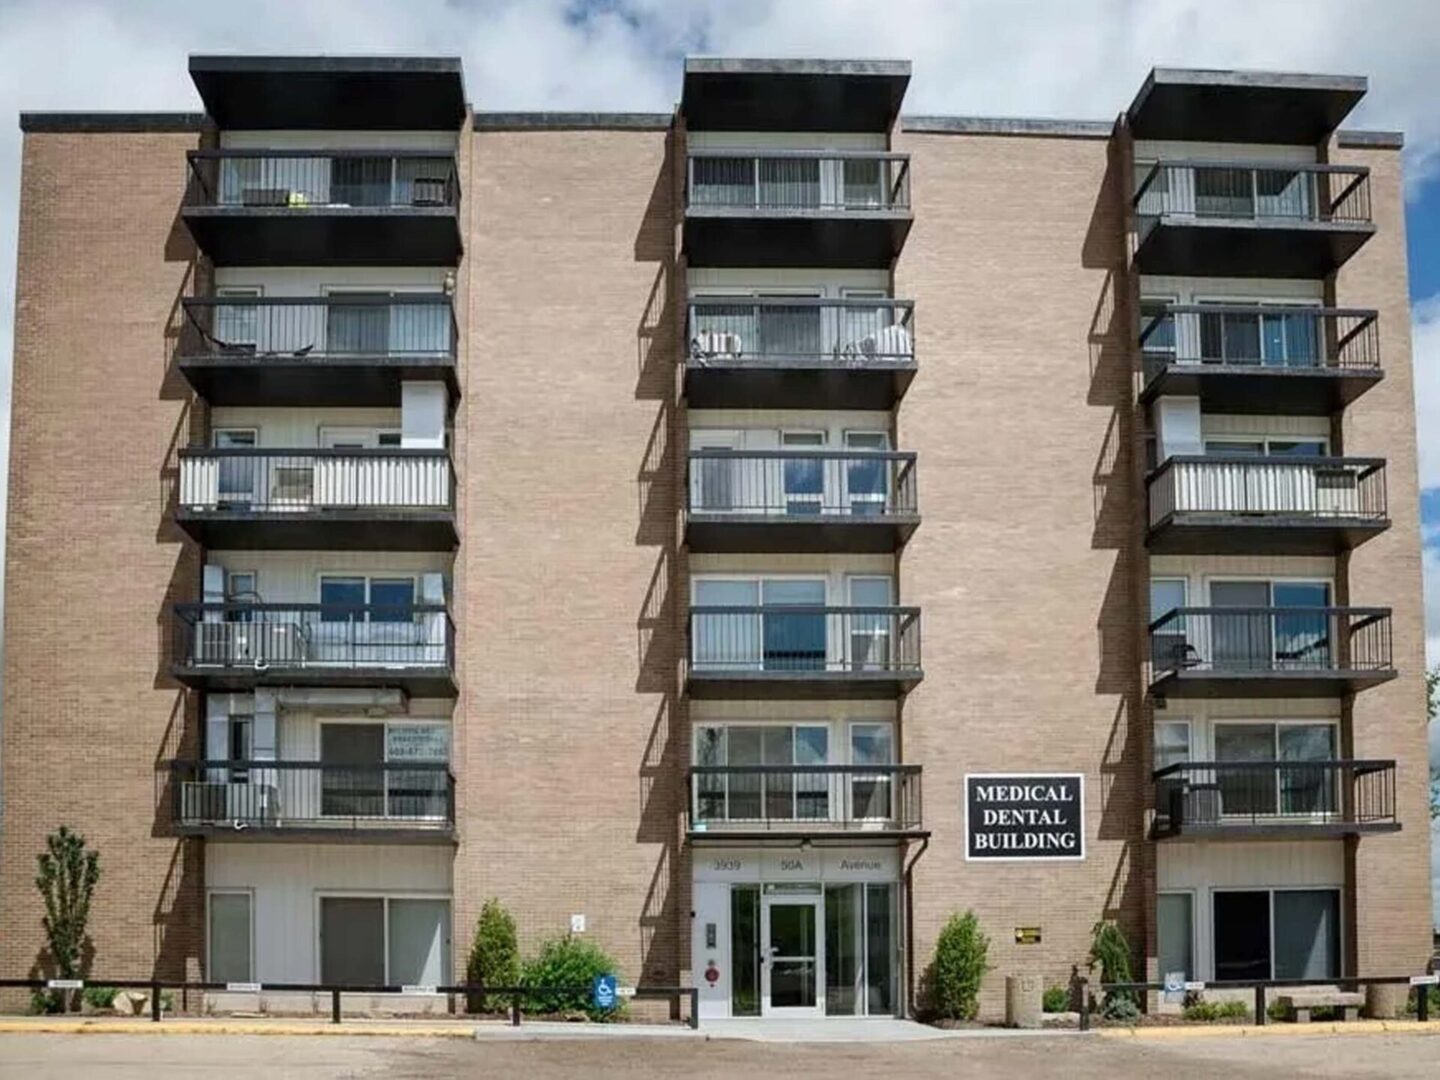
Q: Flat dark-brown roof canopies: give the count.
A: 3